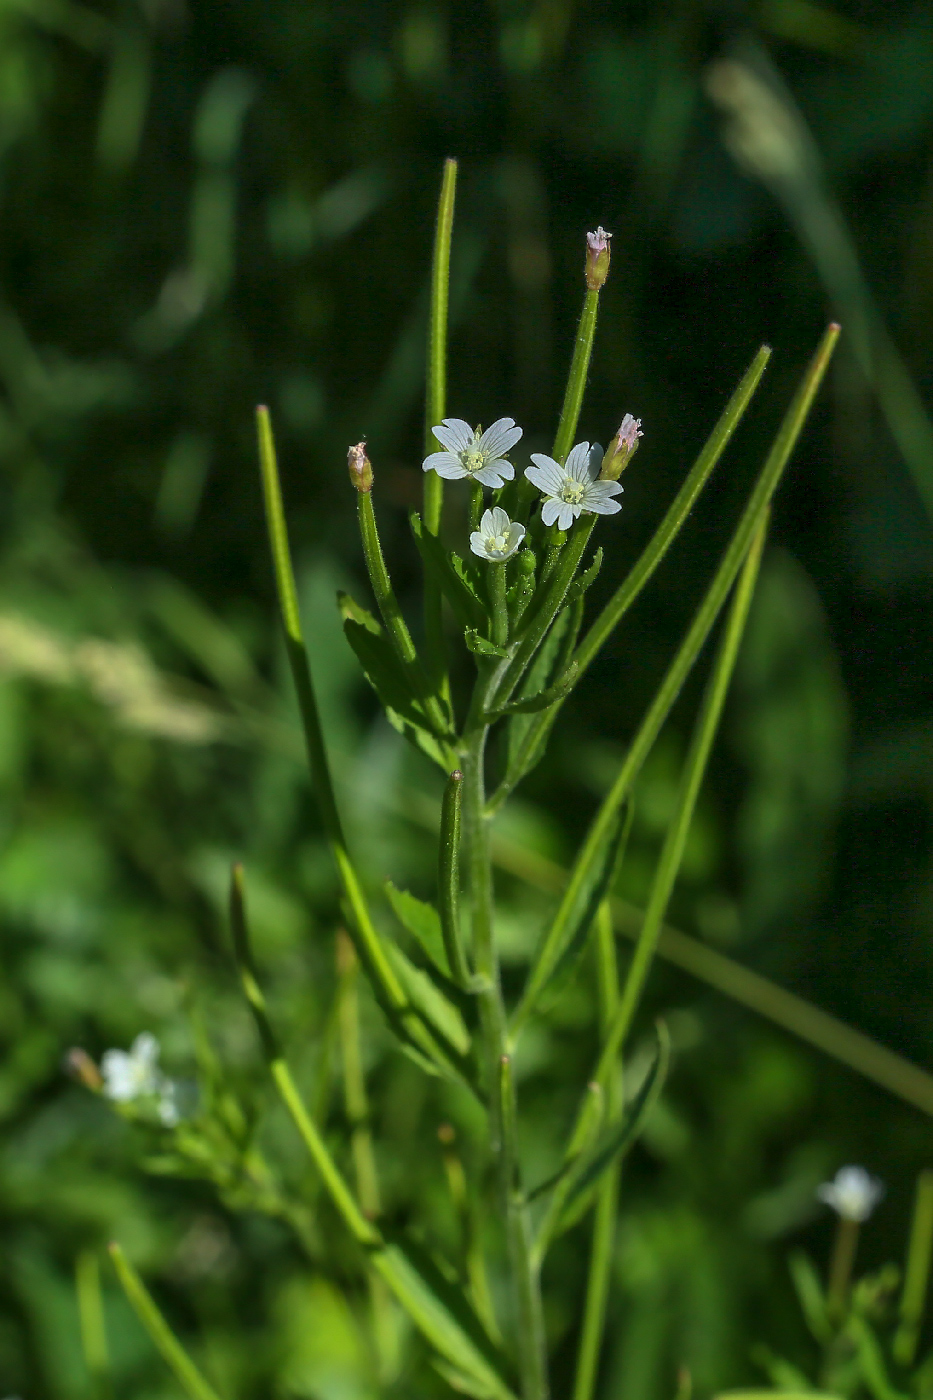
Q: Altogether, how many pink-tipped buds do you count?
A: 3